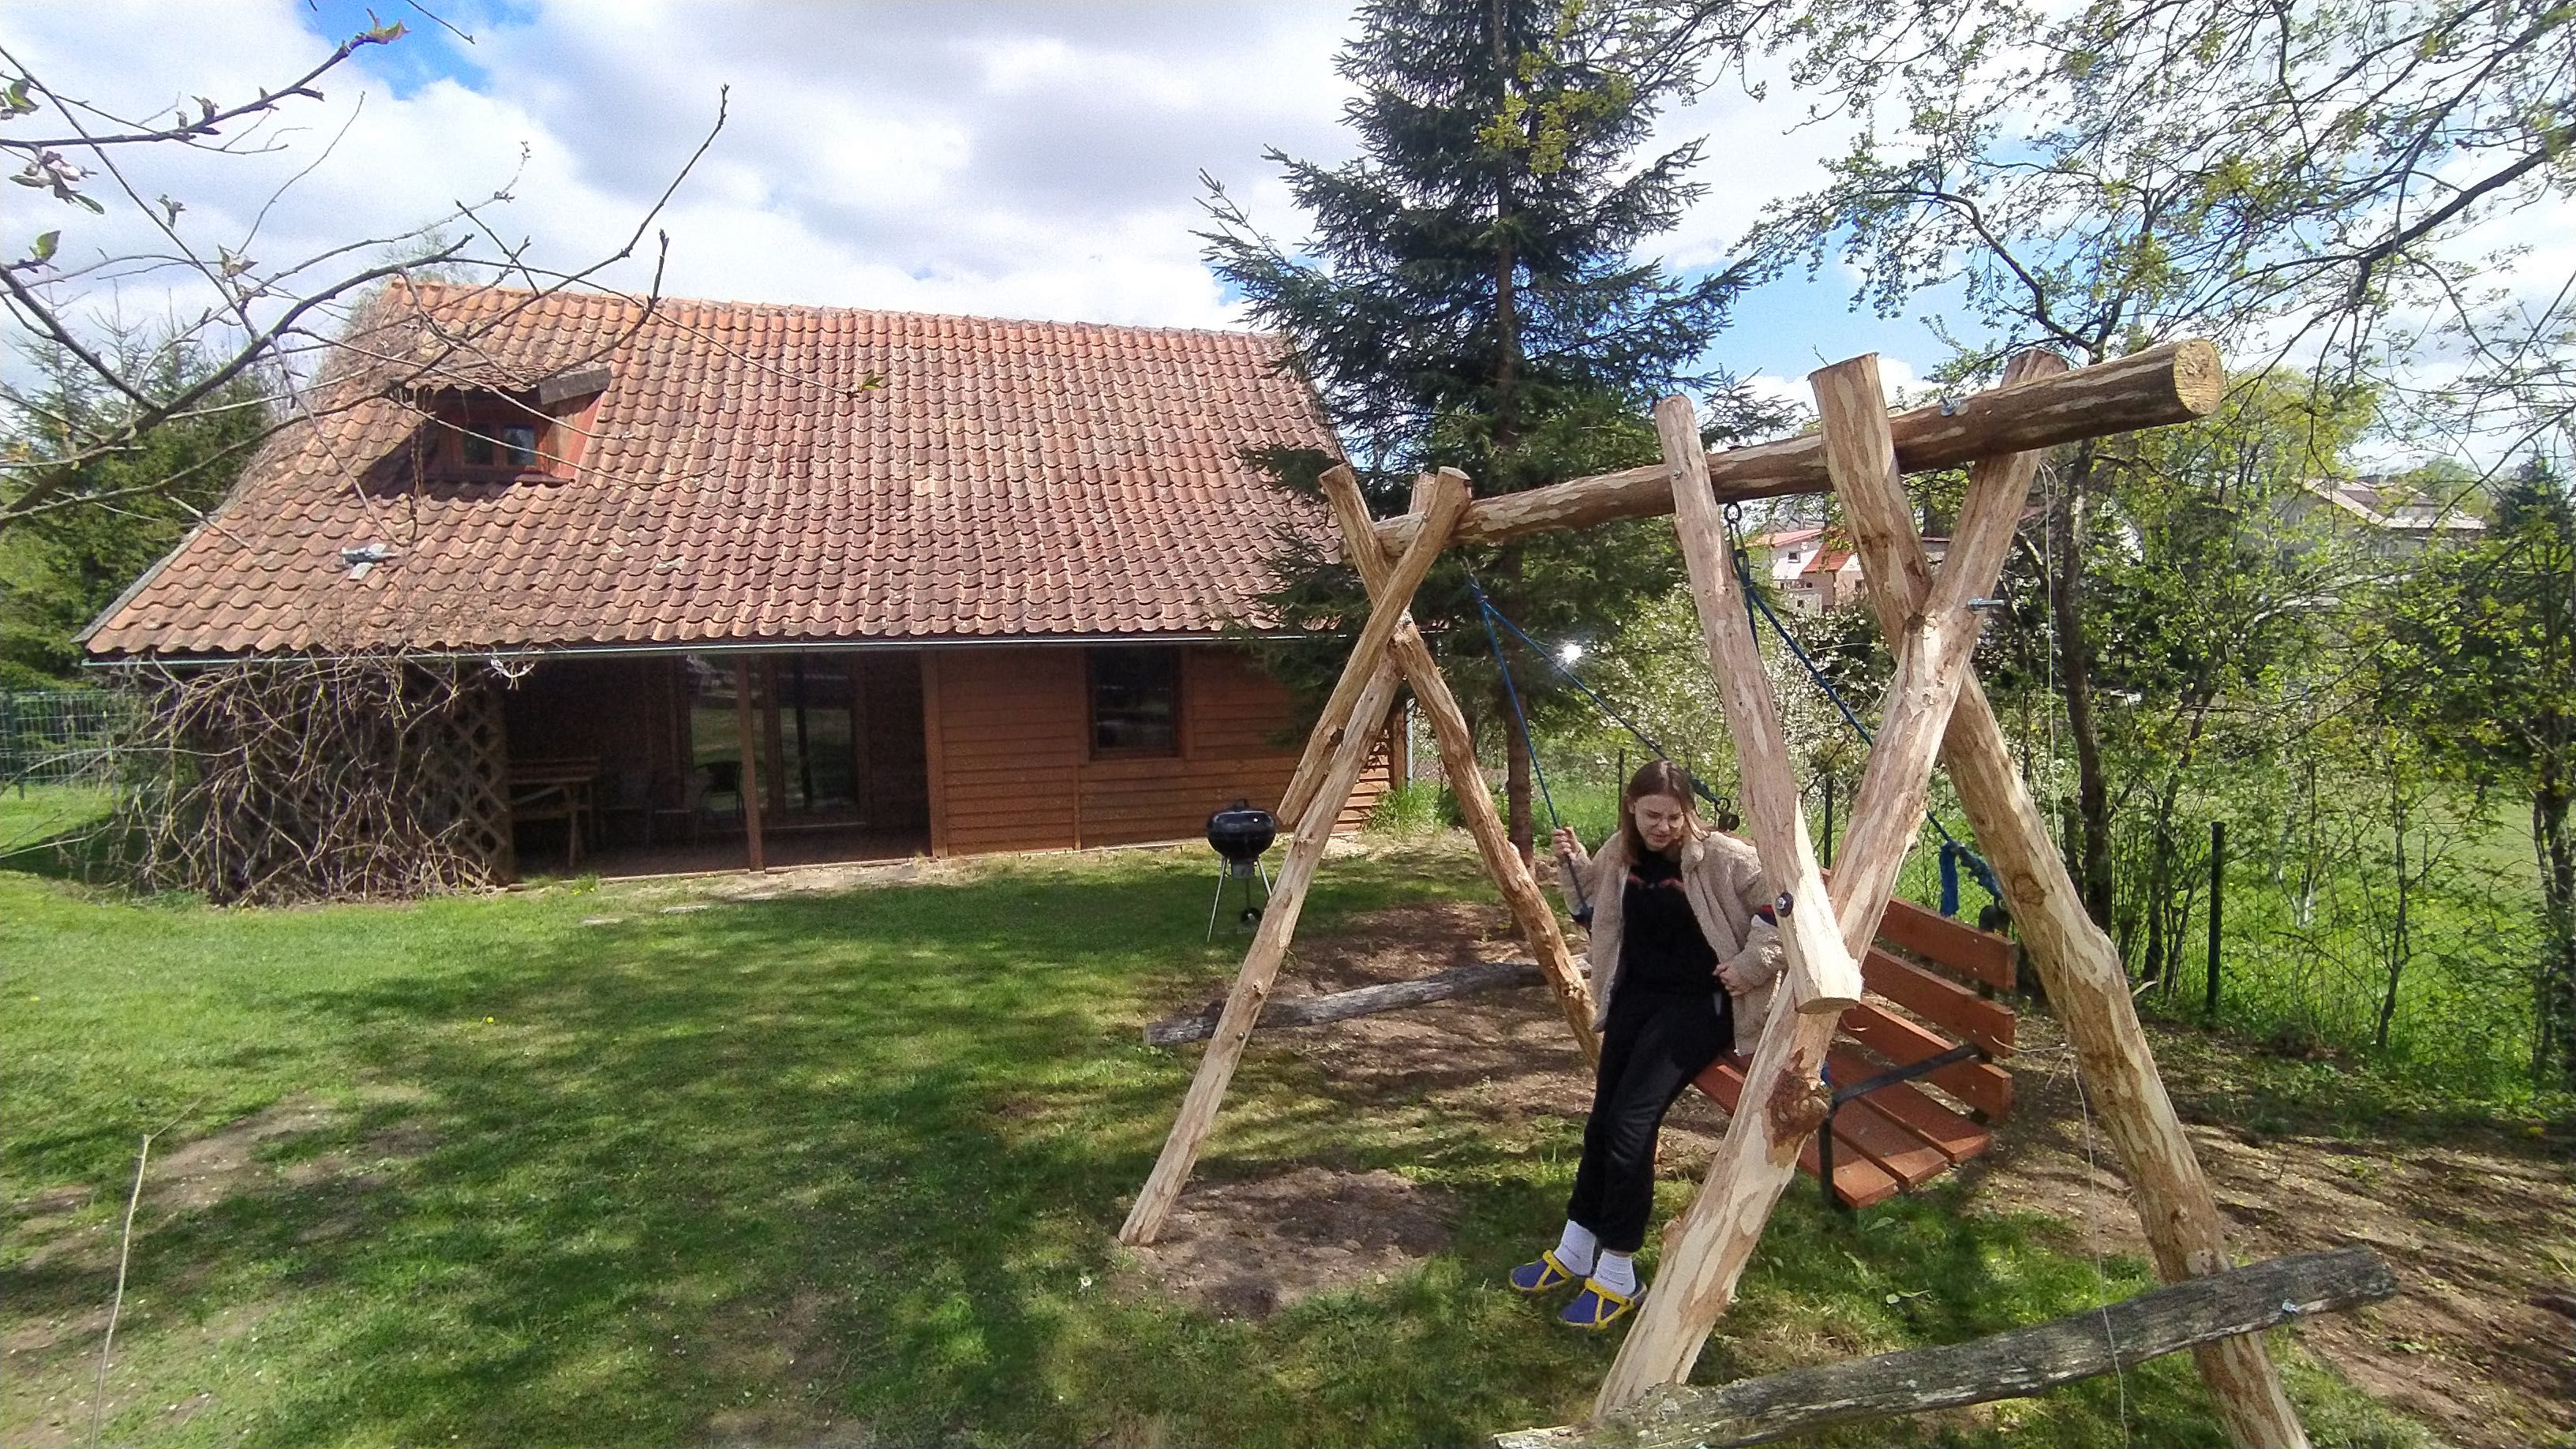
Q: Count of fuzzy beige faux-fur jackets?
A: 1